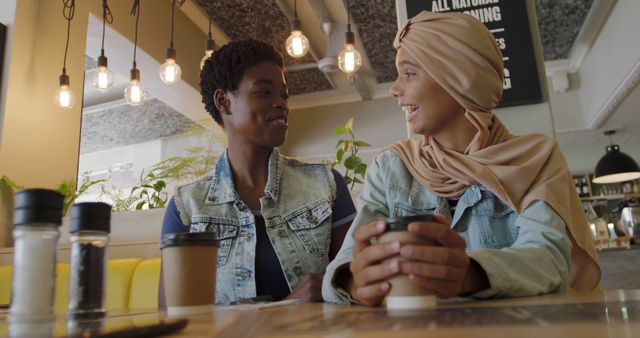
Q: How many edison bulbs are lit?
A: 7